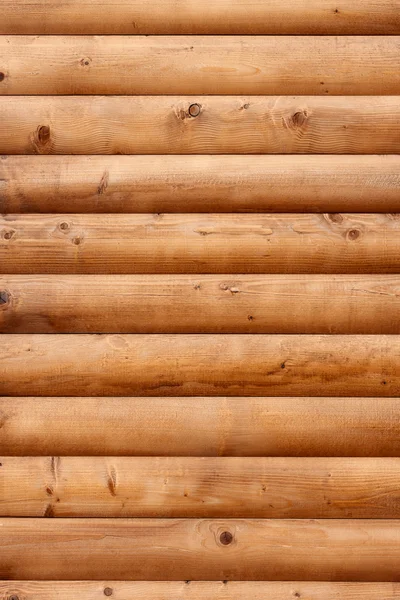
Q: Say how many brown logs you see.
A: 11